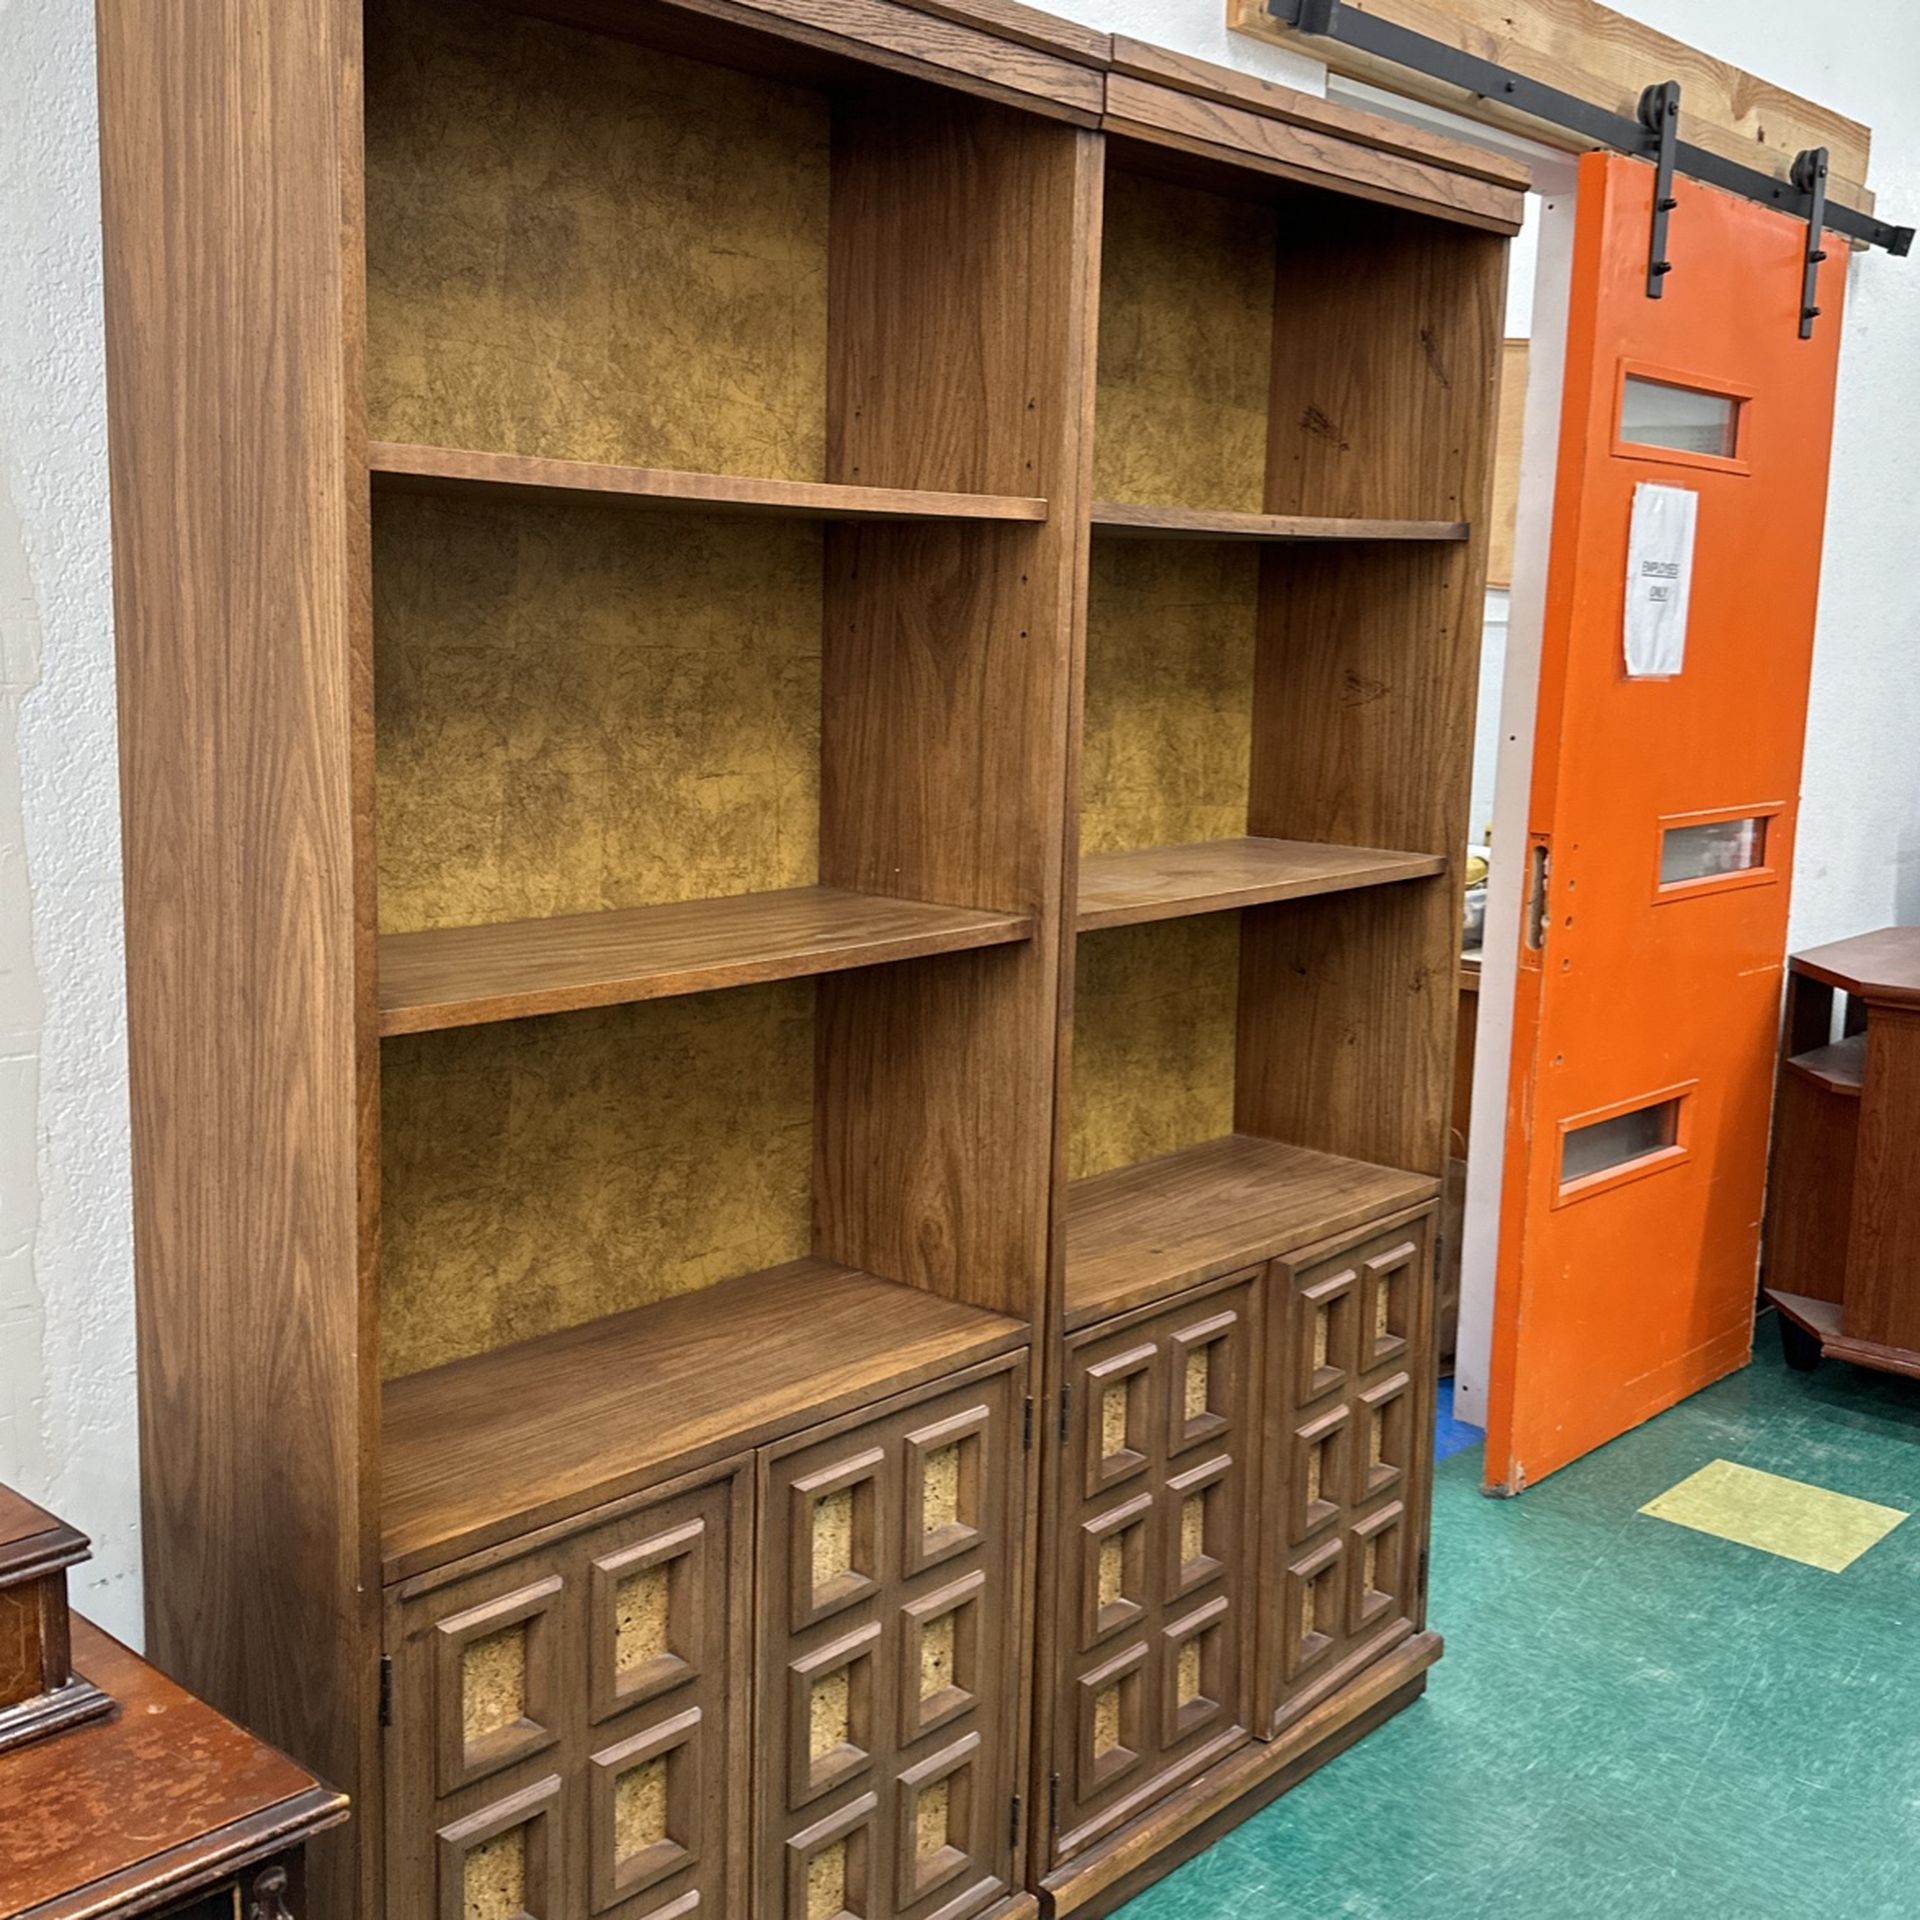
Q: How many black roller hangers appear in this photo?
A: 2